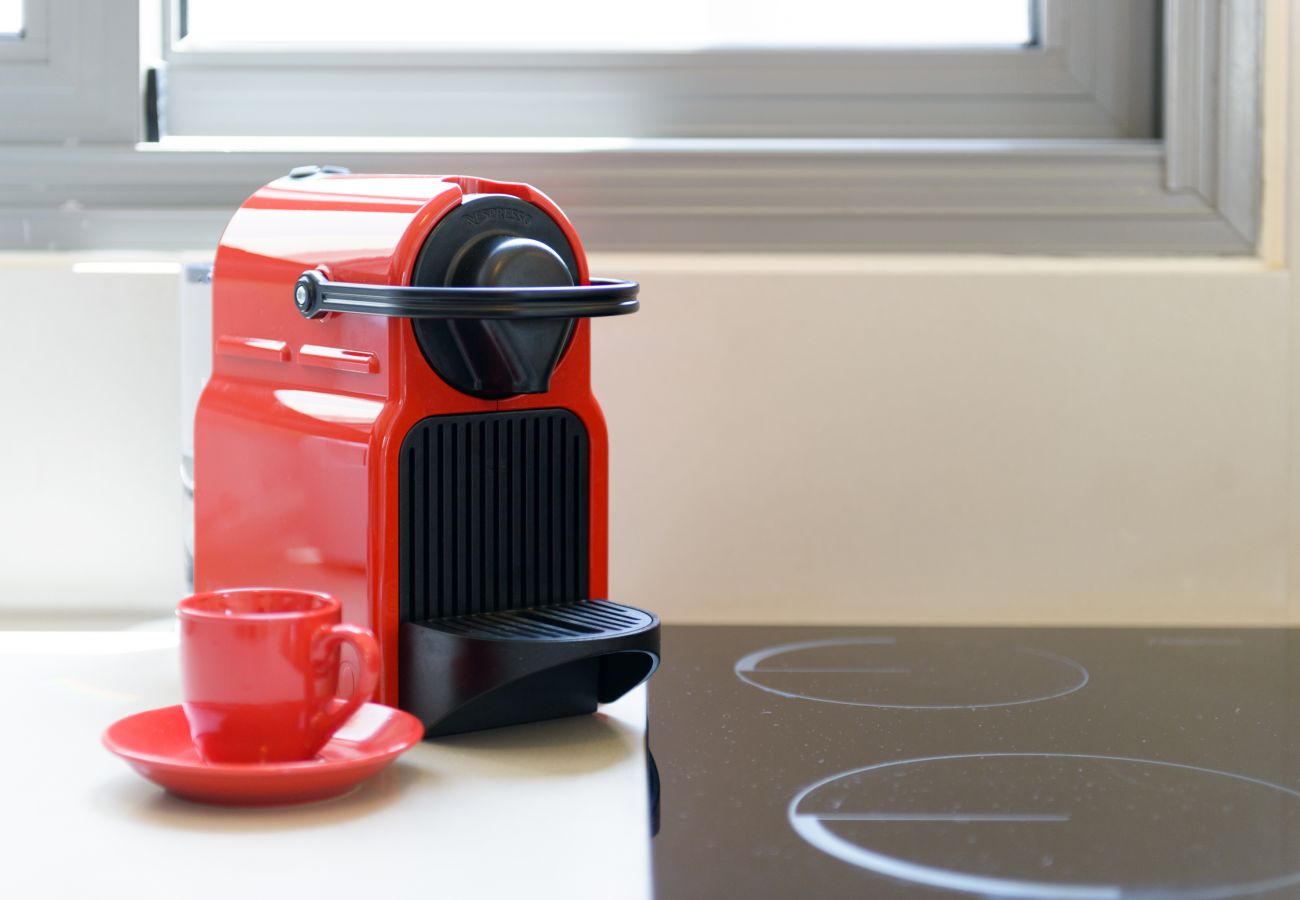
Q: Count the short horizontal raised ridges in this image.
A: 2